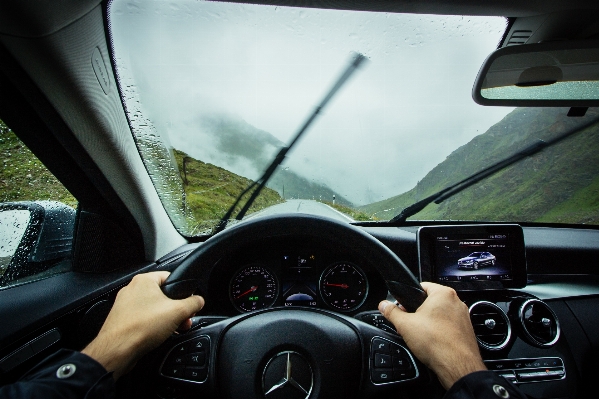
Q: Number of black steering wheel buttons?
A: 12